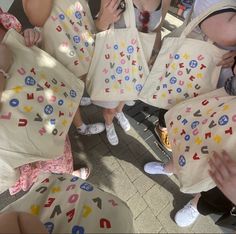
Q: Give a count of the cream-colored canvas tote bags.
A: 6